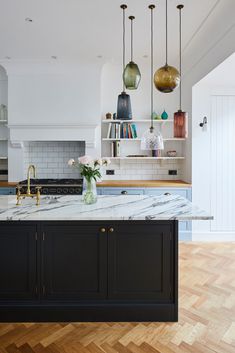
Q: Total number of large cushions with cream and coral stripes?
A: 0